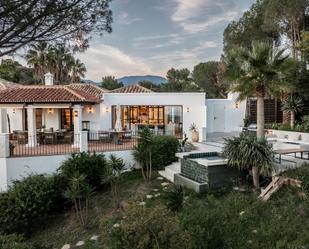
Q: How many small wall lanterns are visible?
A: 7